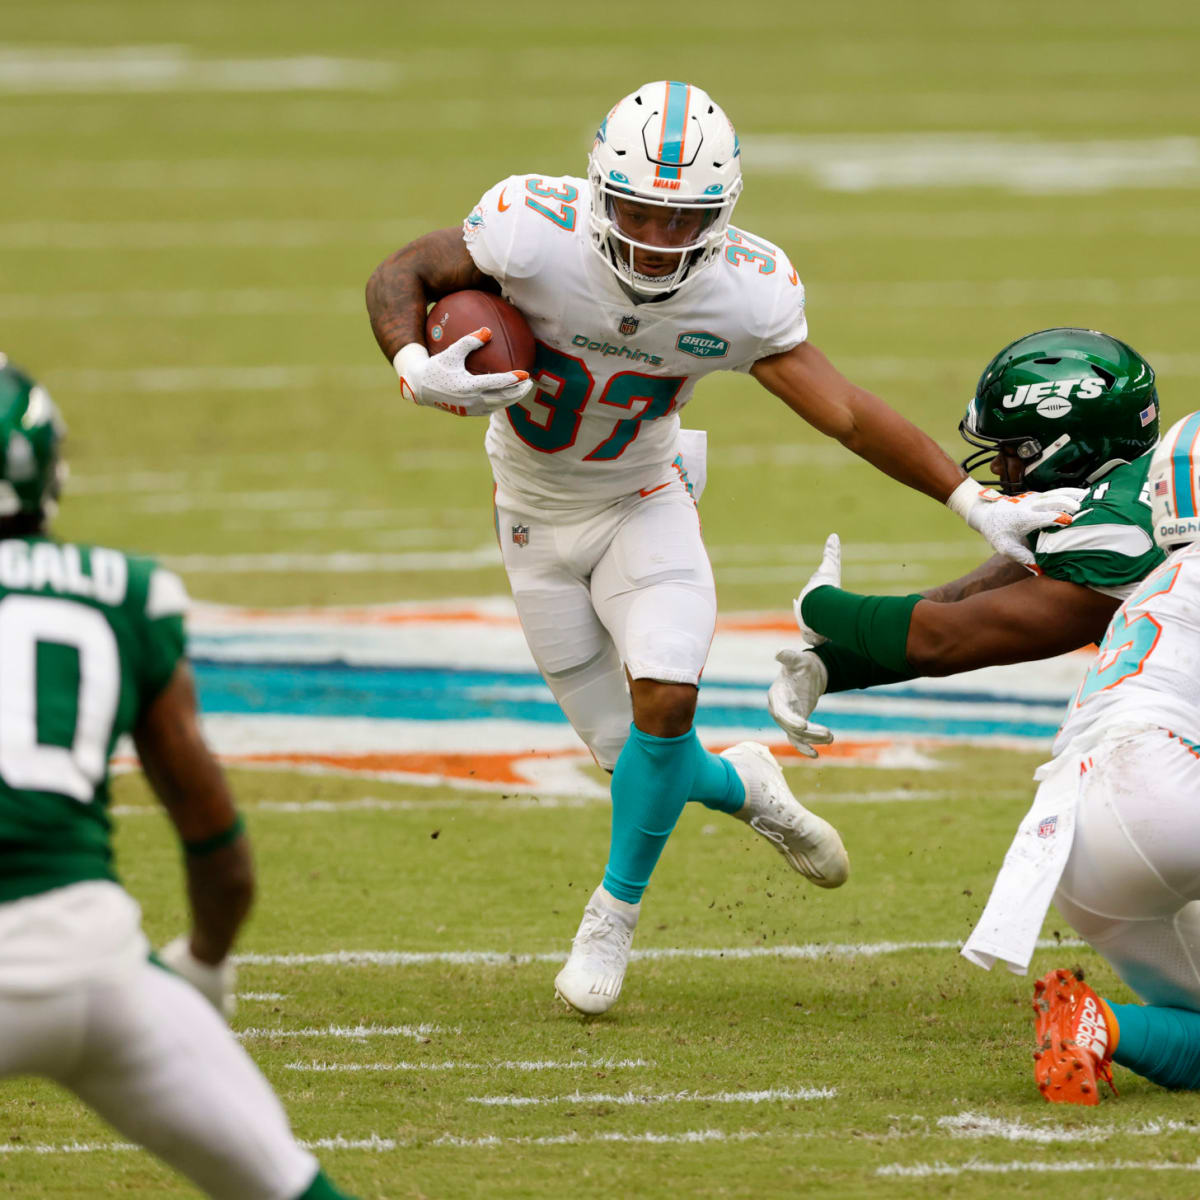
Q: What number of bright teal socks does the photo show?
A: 3